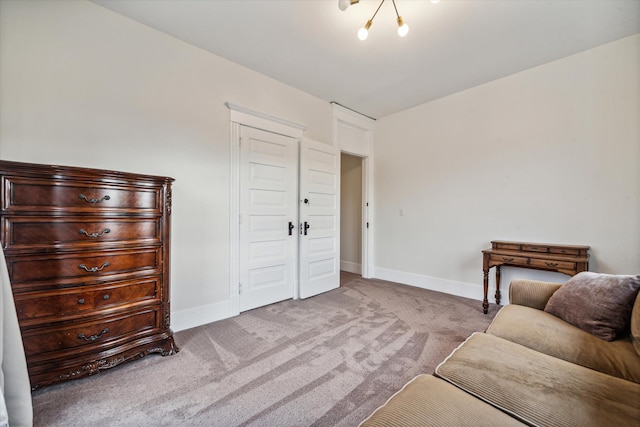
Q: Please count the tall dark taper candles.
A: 0